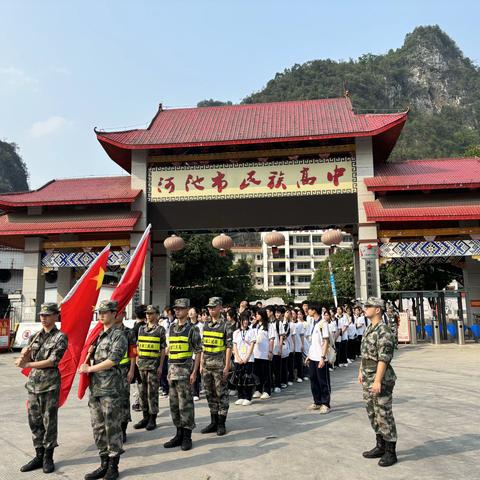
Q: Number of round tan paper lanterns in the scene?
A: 4